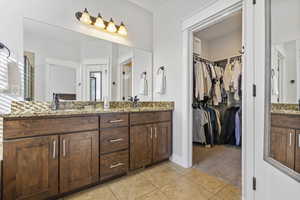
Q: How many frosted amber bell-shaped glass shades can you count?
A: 4